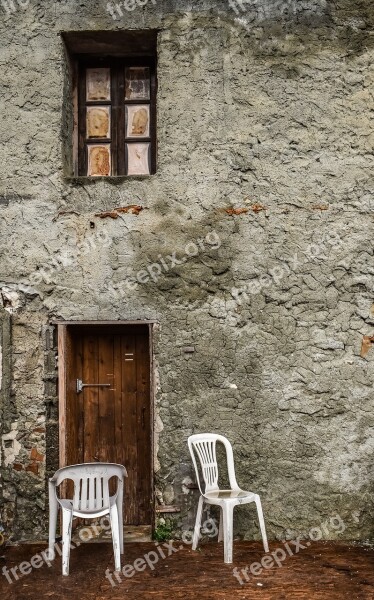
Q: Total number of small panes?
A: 6